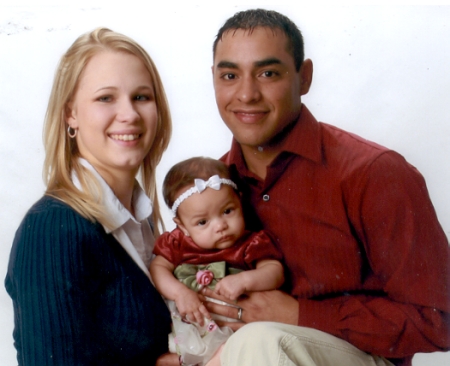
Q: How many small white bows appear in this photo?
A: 1